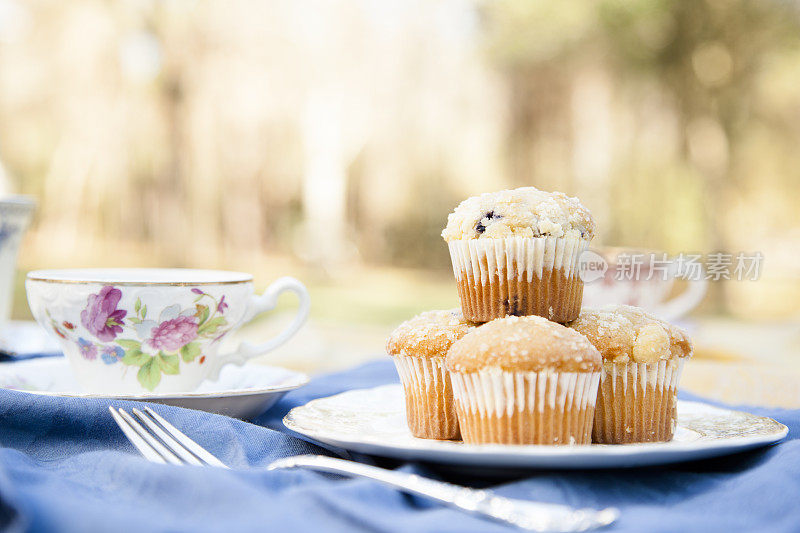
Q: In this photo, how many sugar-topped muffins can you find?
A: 4